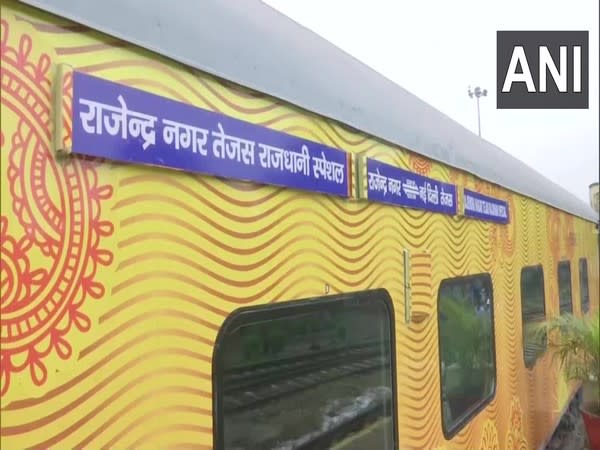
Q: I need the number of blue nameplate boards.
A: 3